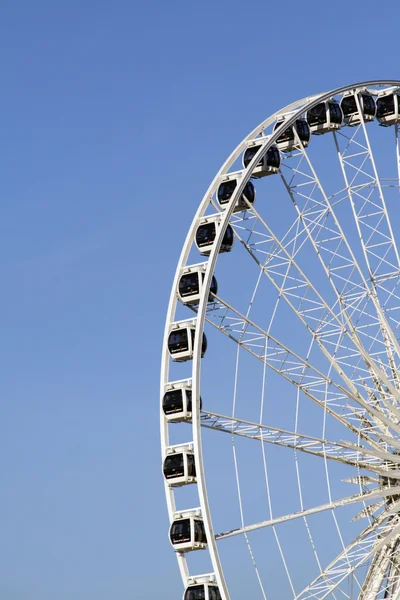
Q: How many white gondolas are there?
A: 13